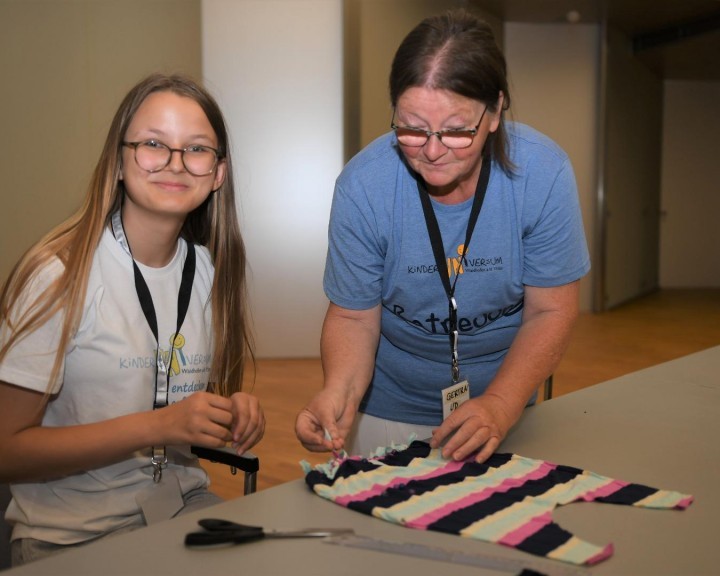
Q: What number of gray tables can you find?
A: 1